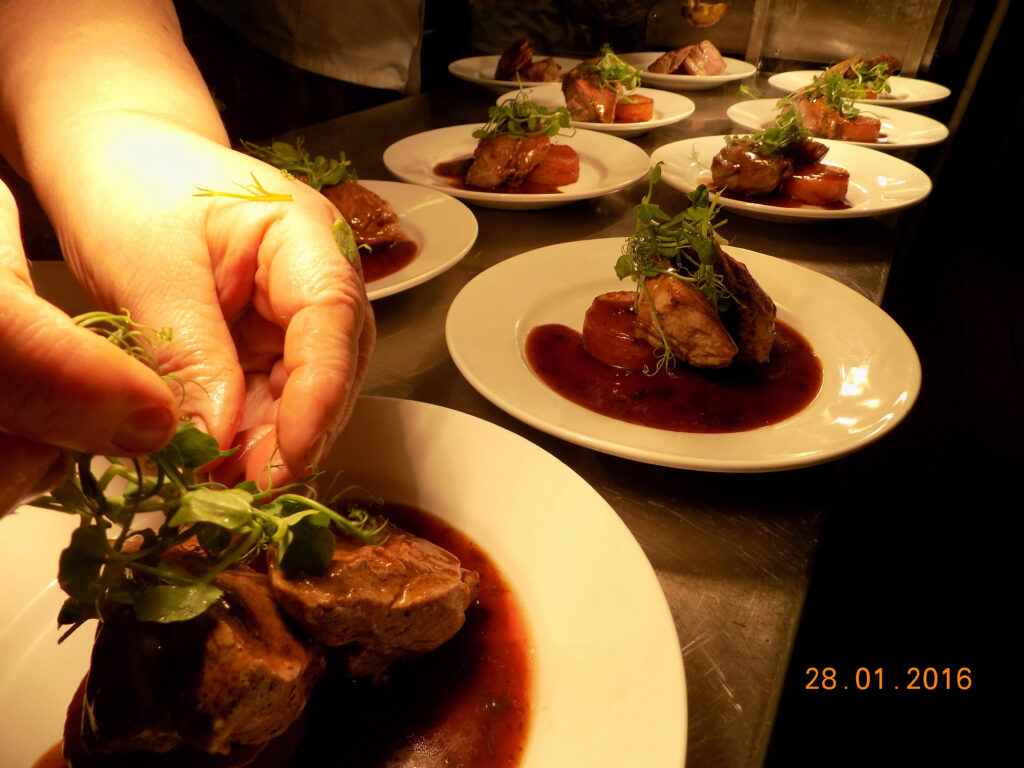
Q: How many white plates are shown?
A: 10